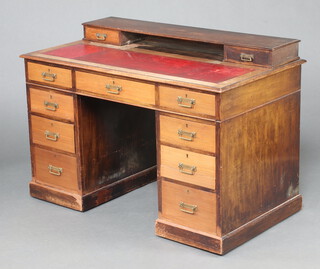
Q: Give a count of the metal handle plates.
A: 11